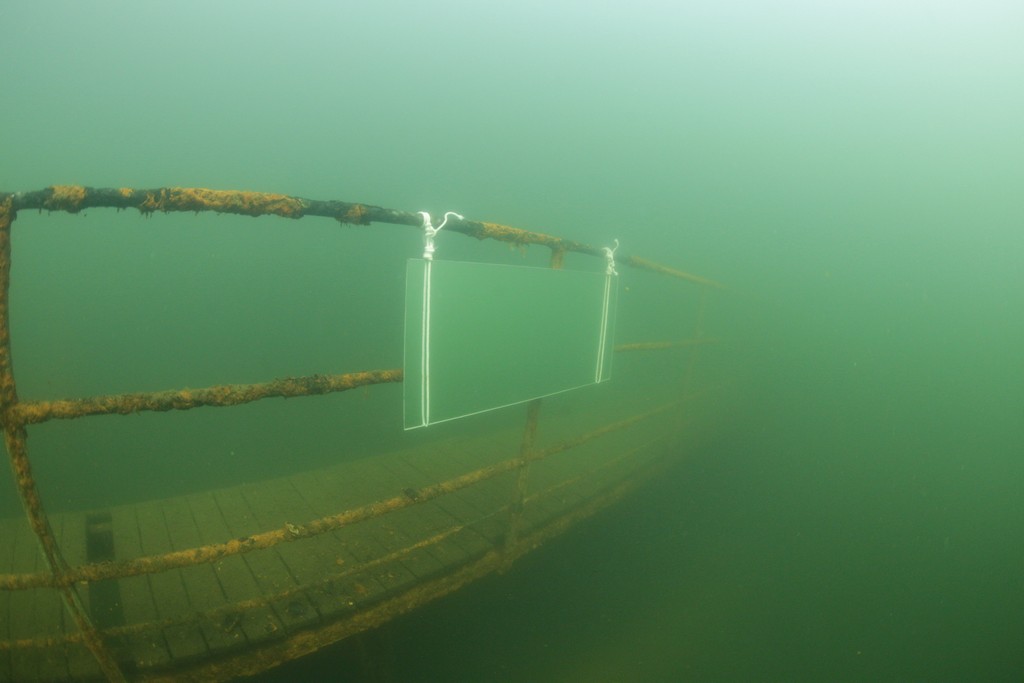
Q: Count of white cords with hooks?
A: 2